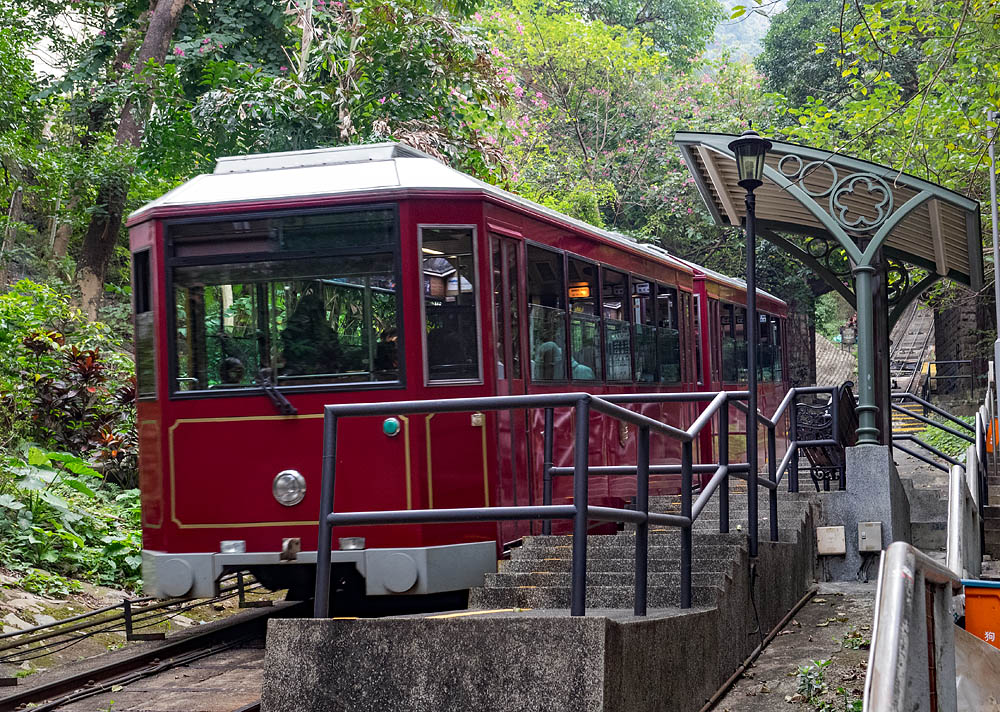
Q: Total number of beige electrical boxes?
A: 2